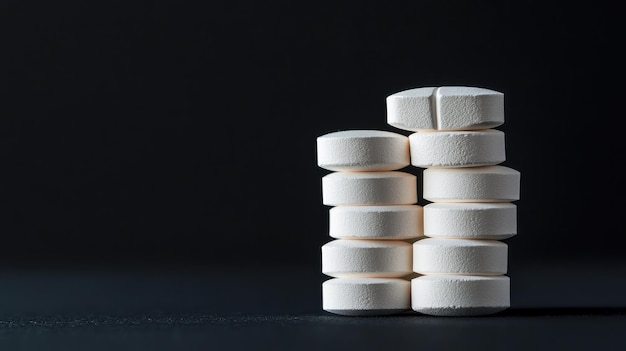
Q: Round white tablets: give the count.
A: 11